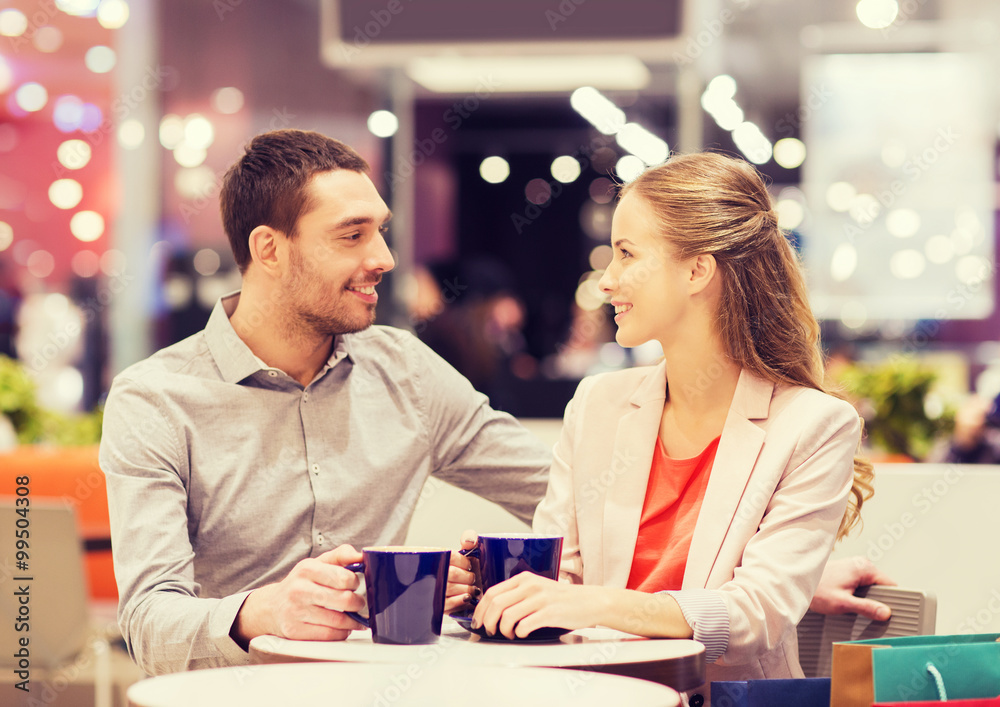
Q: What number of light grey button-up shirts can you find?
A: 1